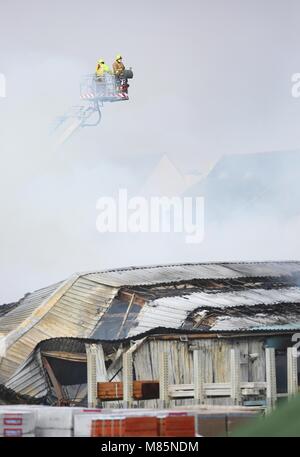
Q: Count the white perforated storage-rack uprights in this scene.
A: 7